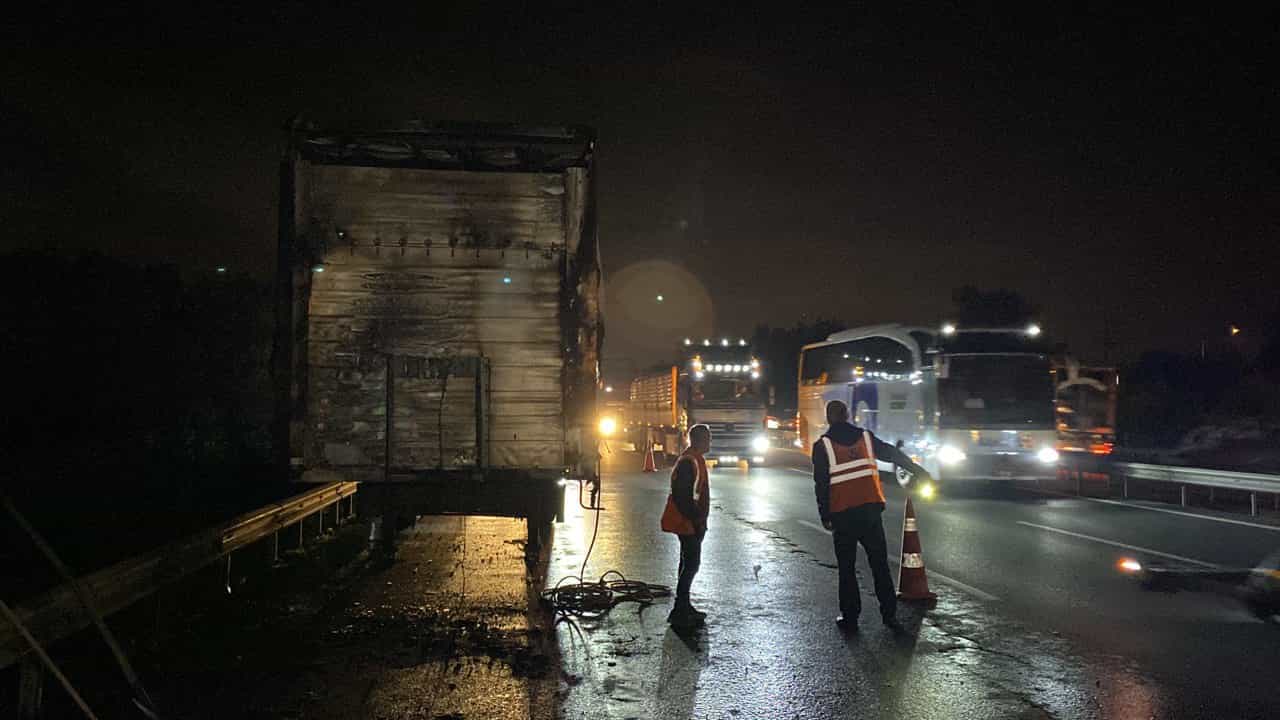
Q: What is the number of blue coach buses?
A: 1